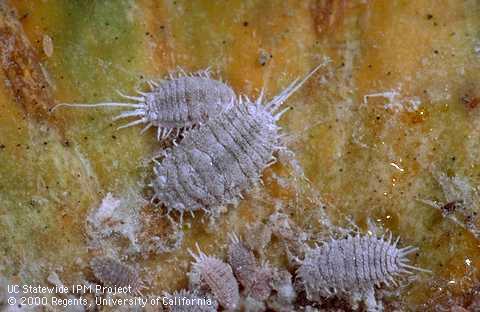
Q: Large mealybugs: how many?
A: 3